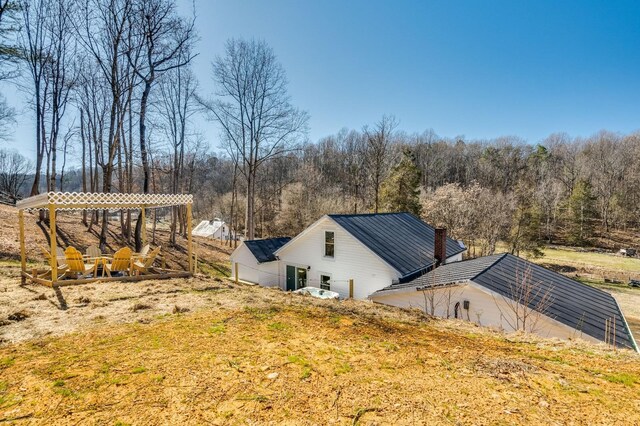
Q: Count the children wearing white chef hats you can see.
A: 0